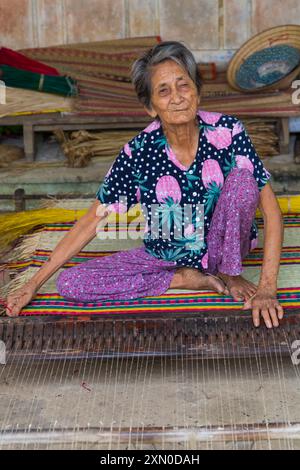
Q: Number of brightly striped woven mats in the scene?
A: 1